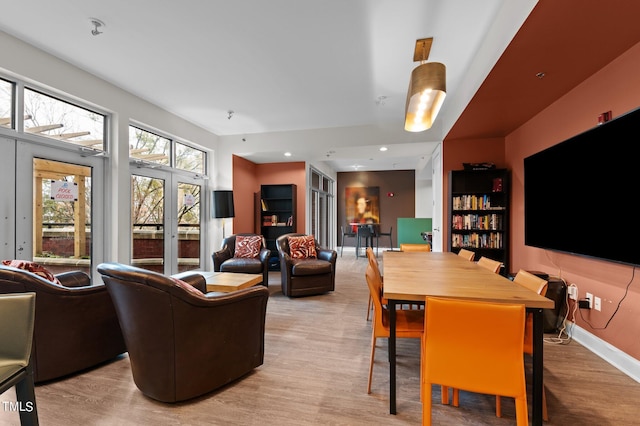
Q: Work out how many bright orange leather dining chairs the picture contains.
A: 8